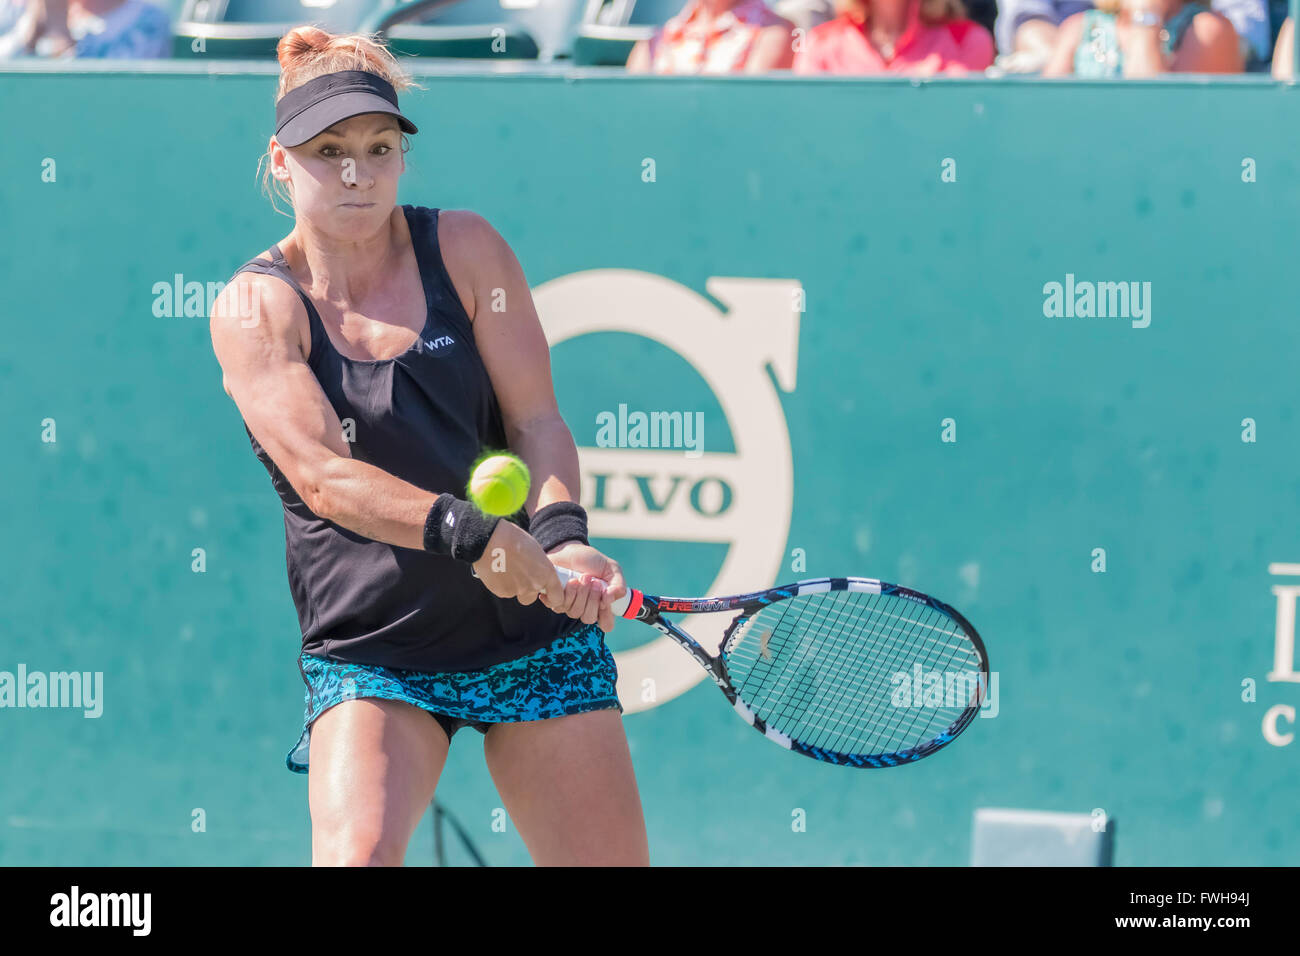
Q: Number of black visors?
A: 1